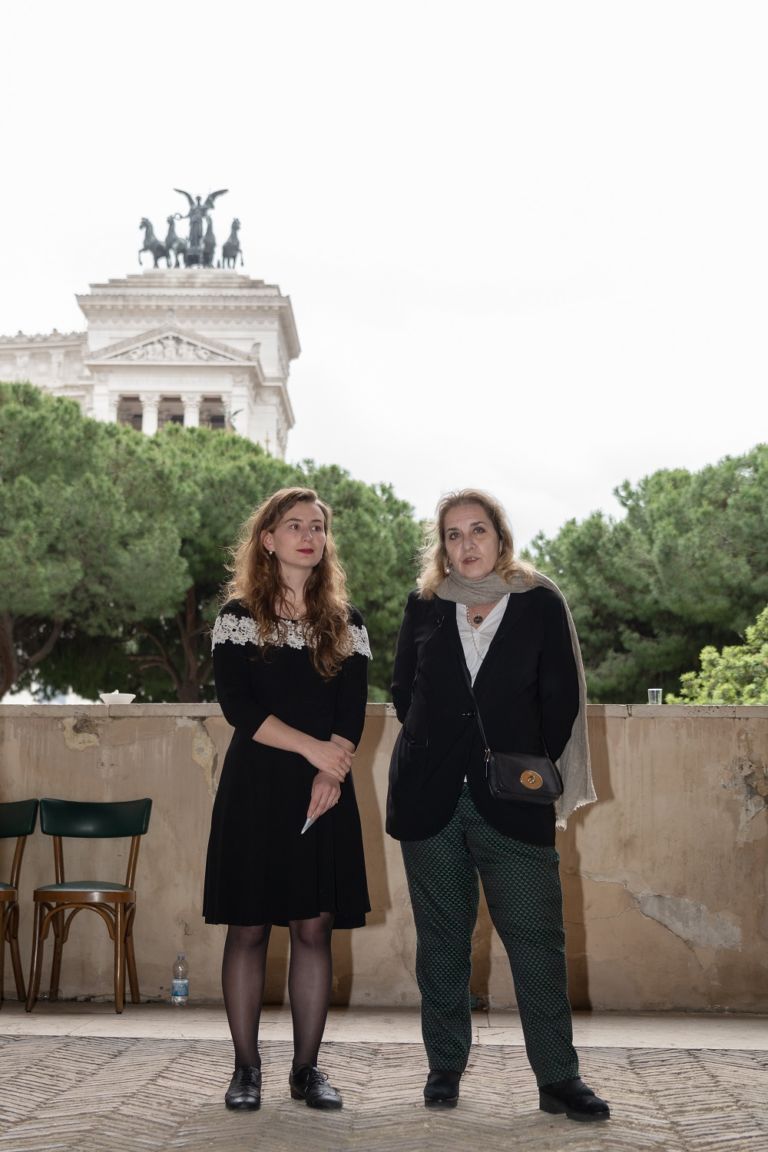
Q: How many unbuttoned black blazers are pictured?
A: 0